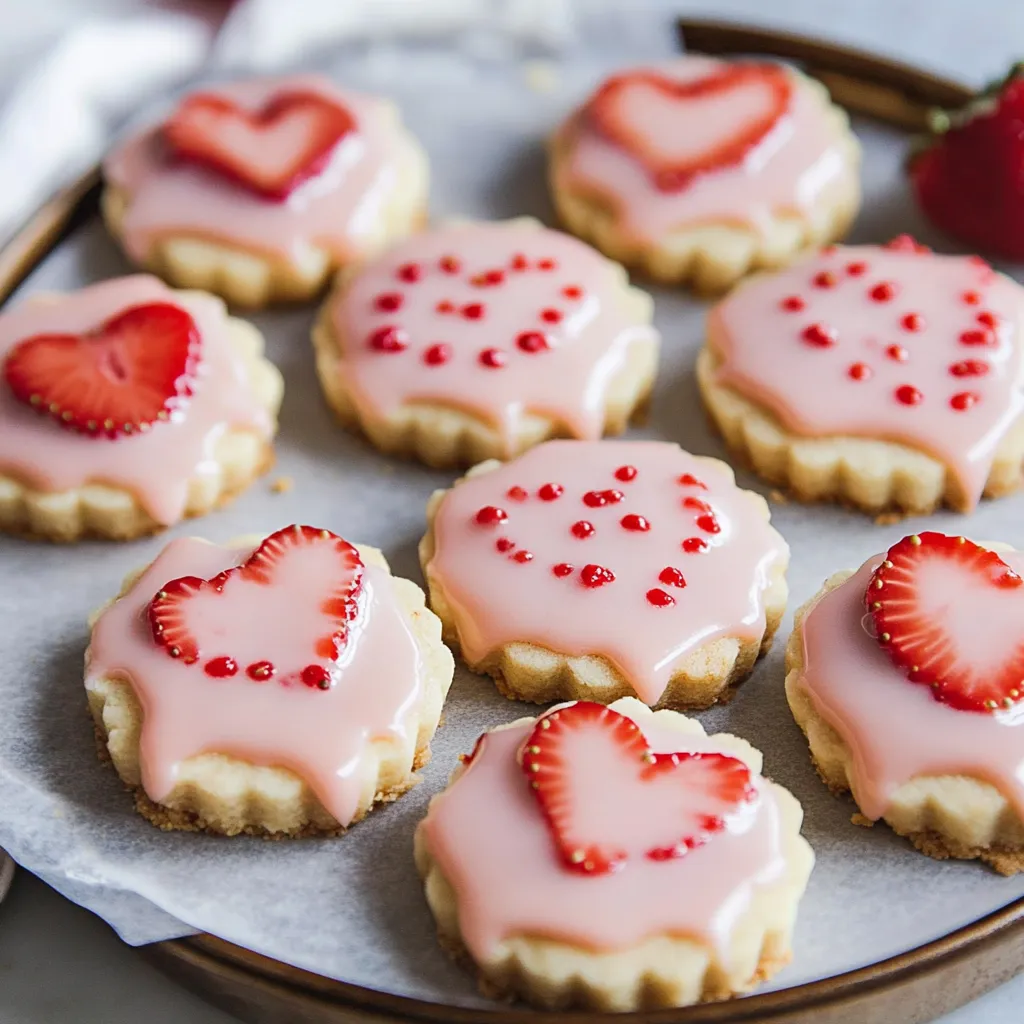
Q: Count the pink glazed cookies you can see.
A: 9